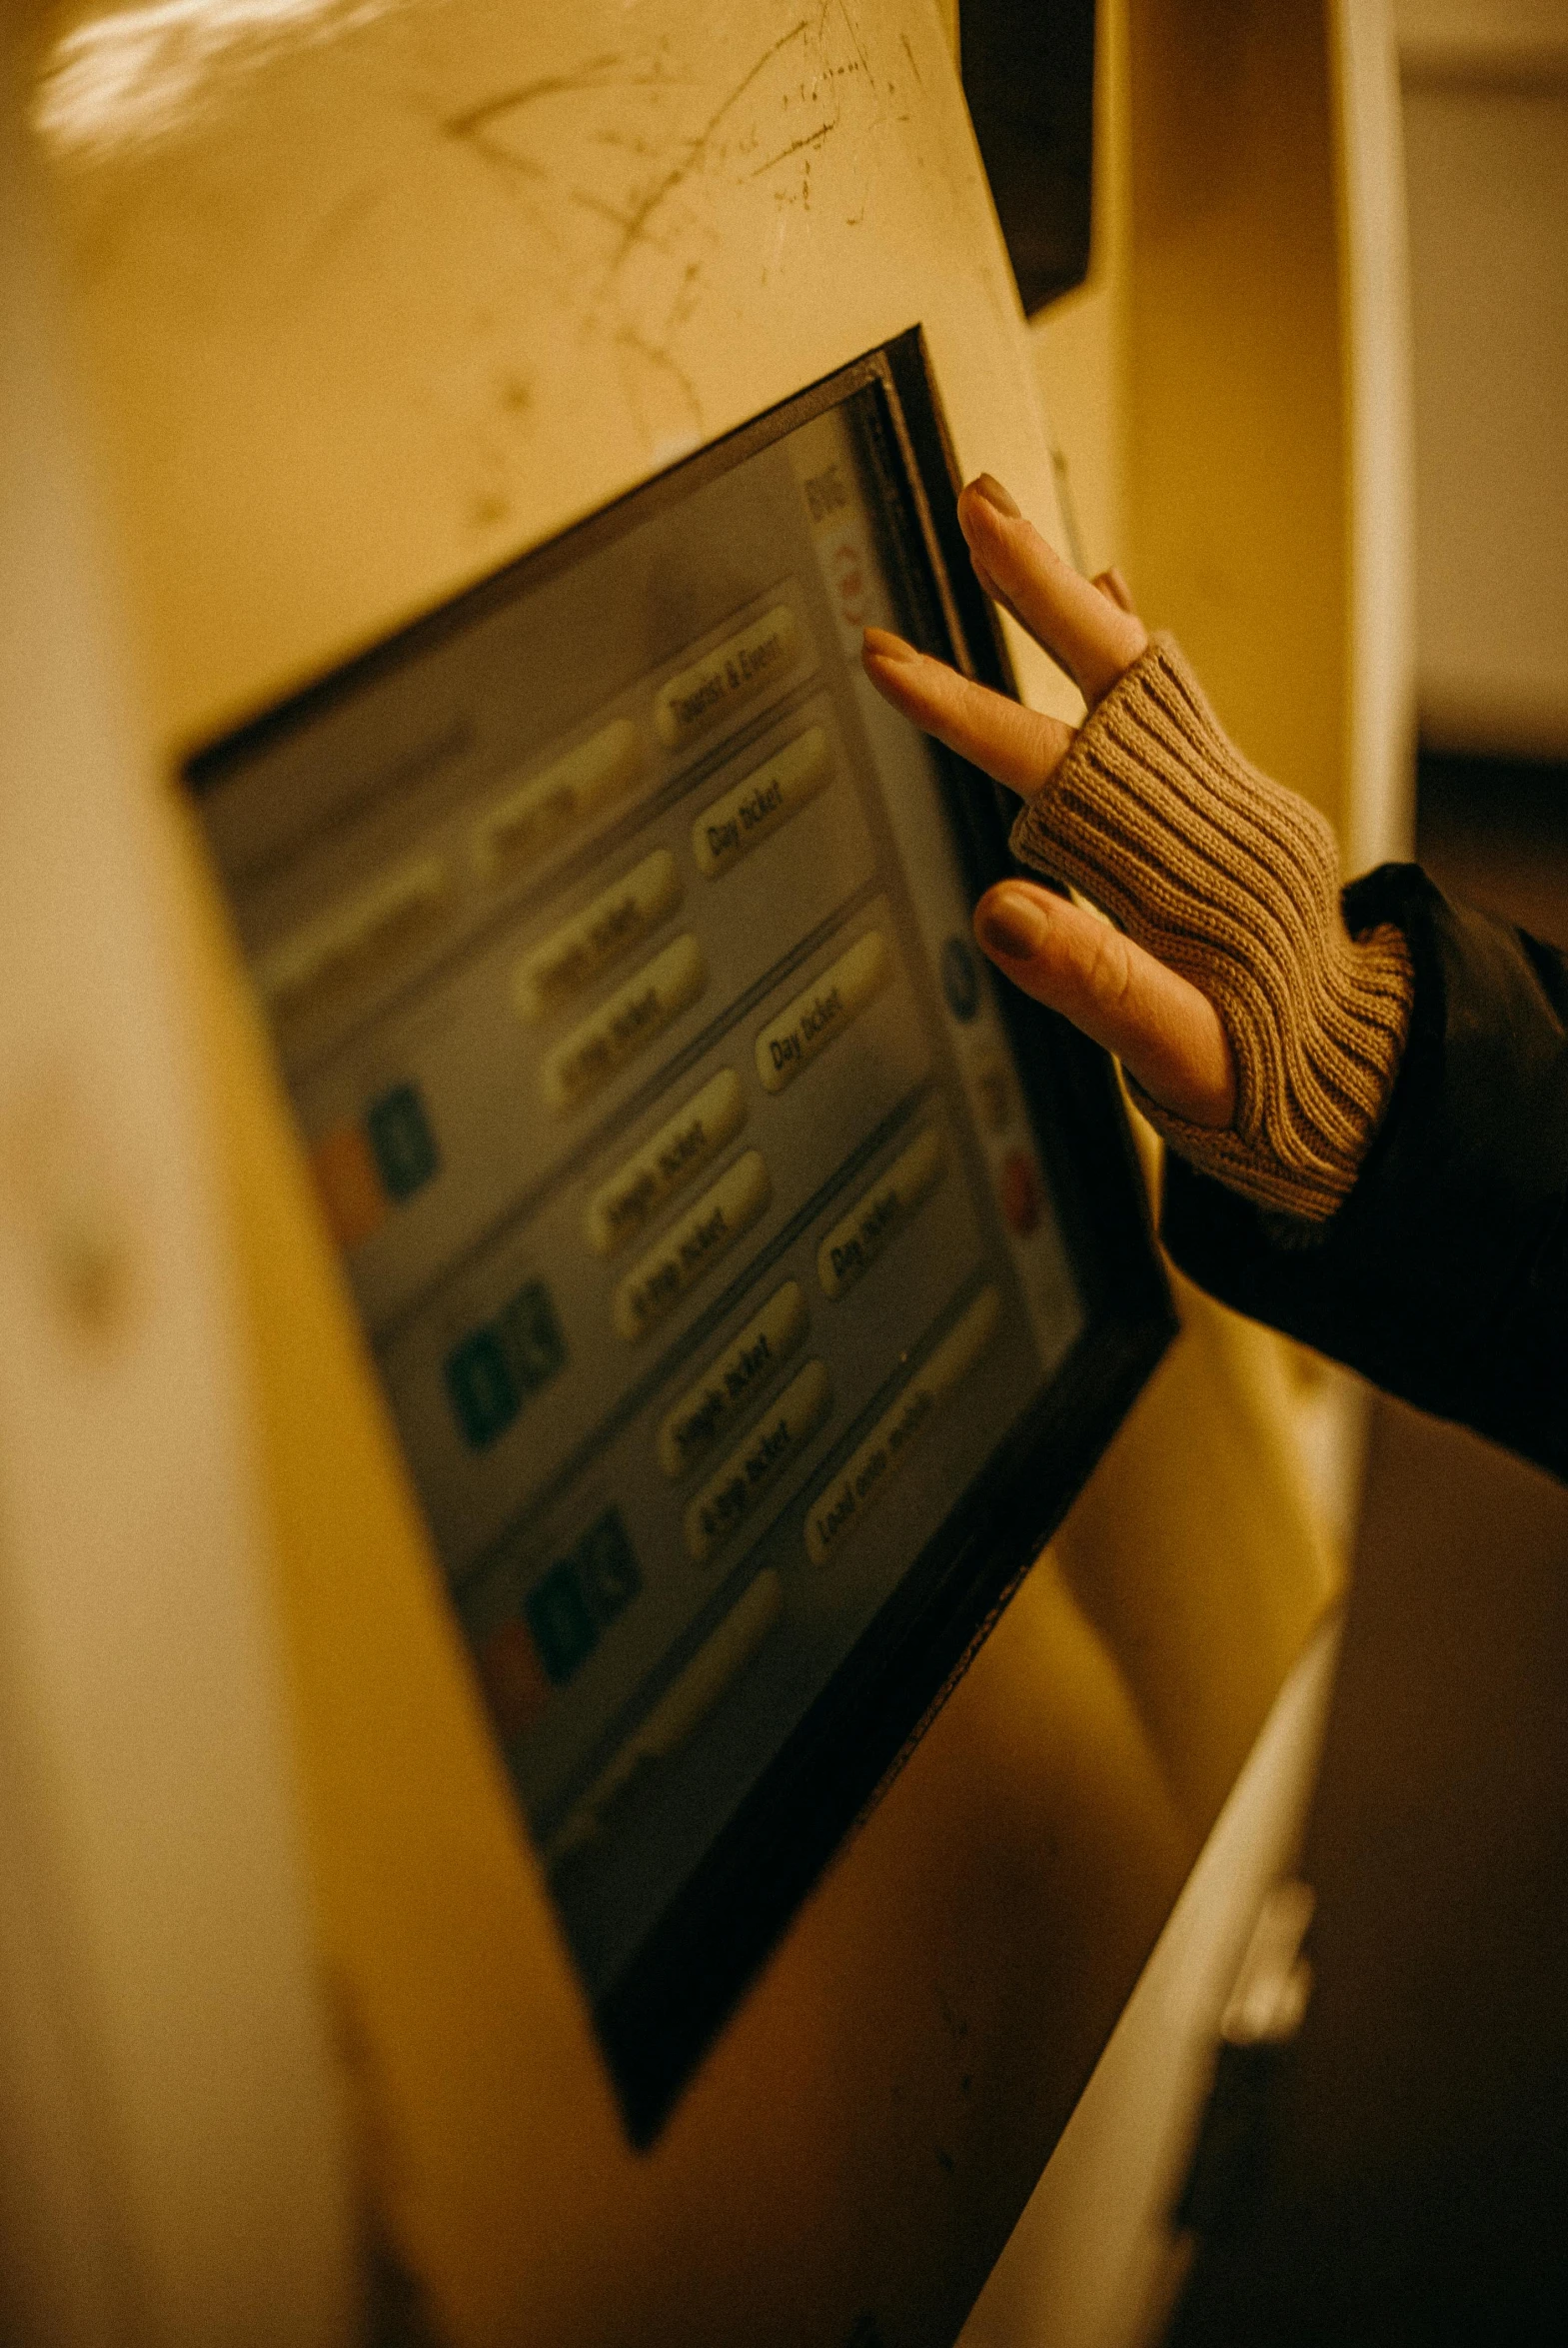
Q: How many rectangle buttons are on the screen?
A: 14